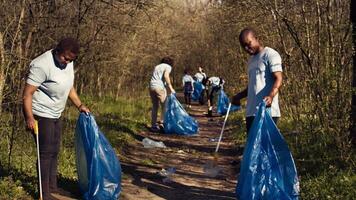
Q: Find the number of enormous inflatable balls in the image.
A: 0